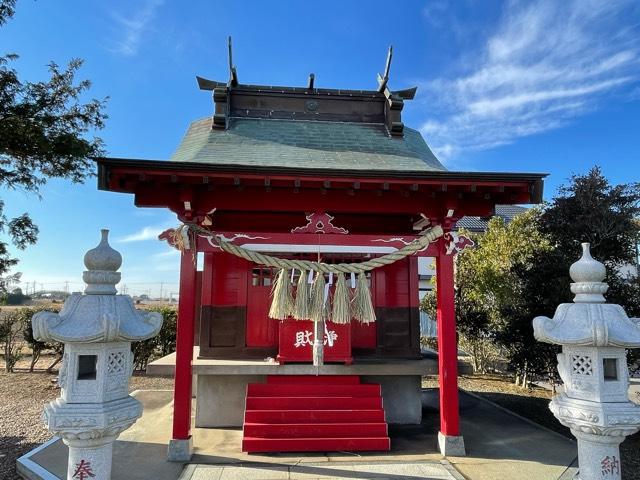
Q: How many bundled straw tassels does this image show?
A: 5